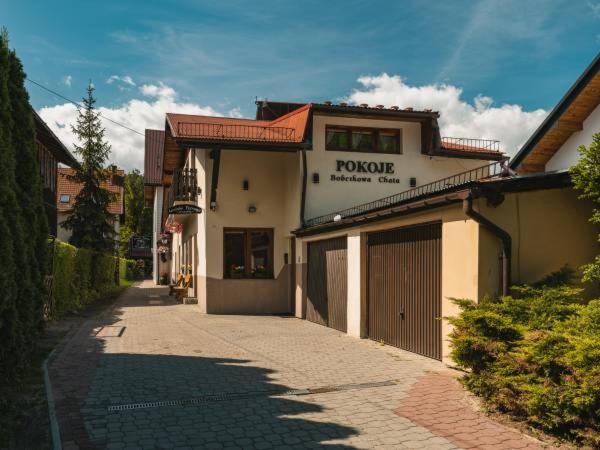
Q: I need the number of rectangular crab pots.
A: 0